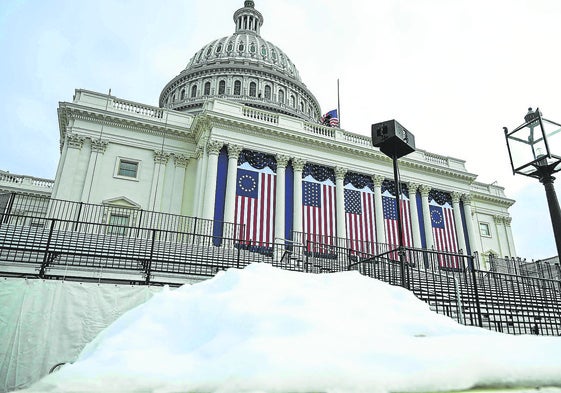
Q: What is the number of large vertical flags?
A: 5